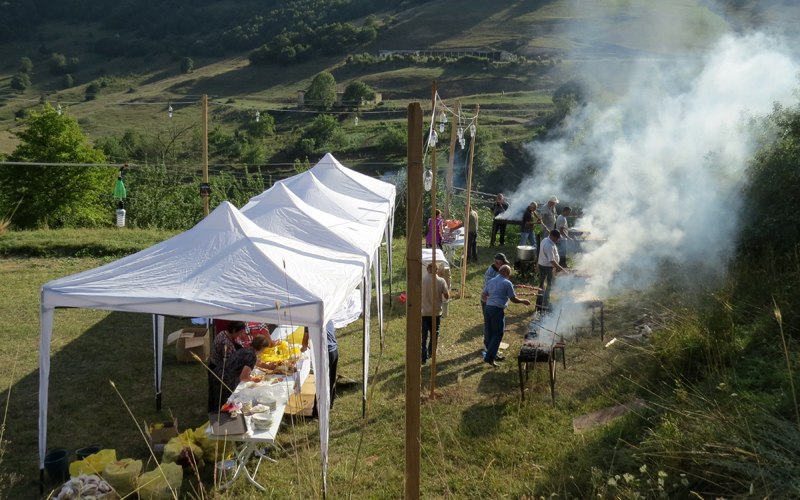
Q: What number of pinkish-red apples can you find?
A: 0